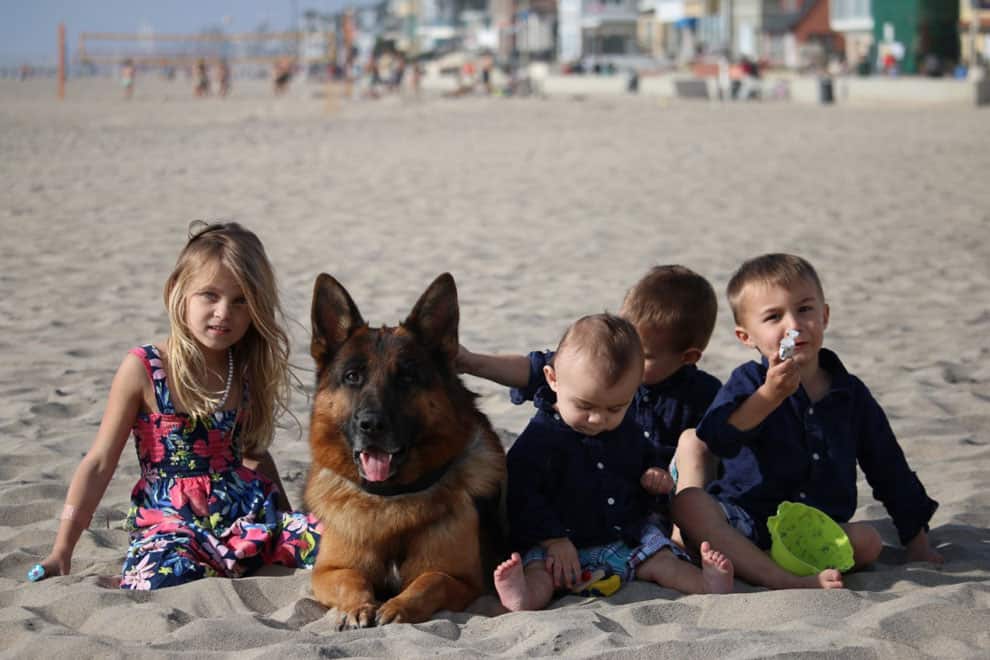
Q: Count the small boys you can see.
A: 3